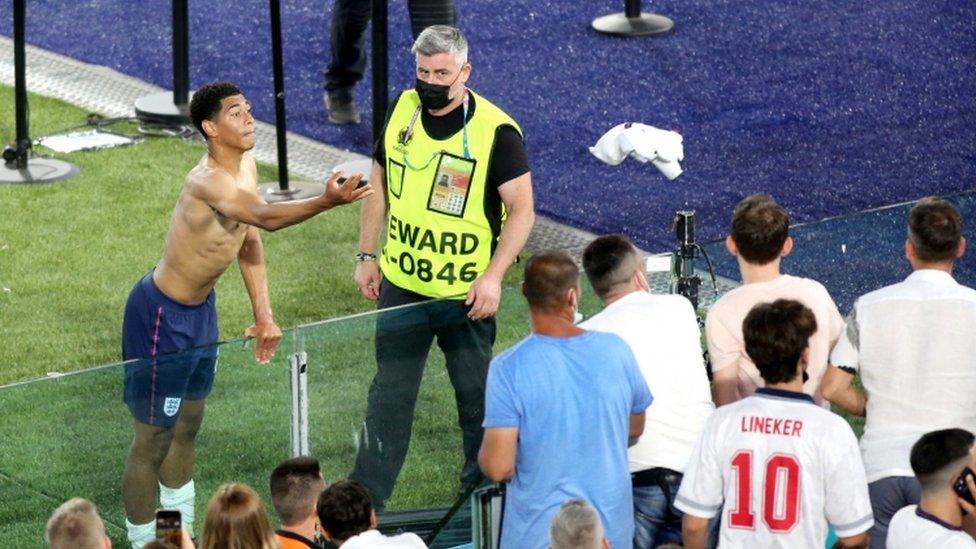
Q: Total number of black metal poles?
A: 5